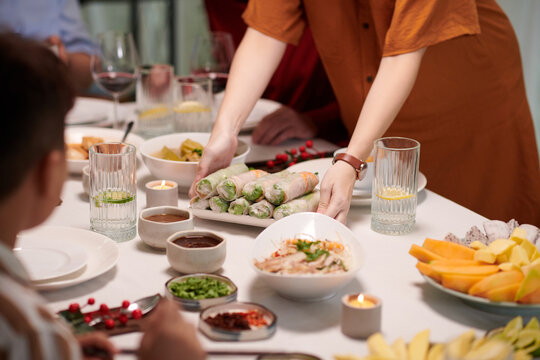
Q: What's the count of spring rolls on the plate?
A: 9